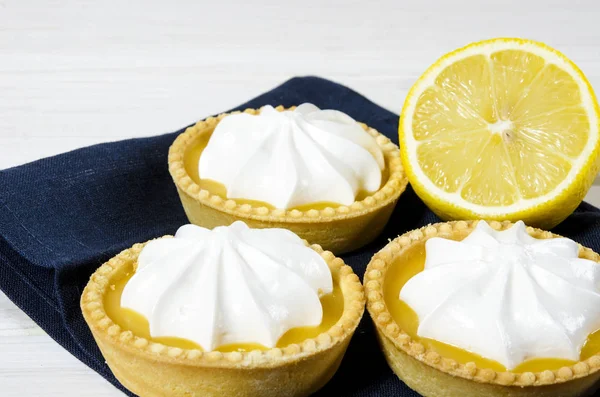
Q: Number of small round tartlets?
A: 3